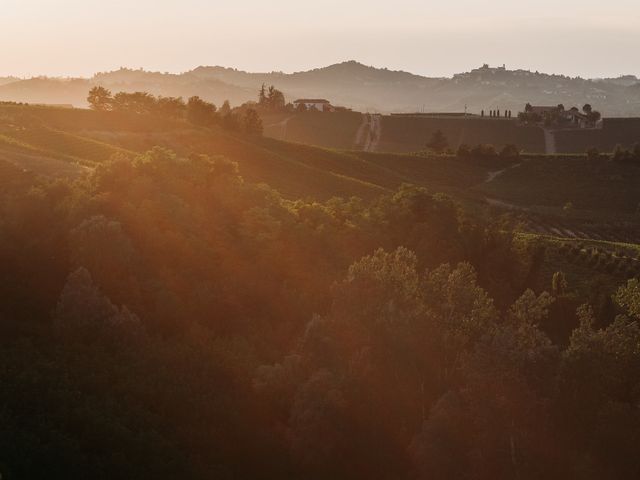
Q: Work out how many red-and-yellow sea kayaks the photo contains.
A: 0